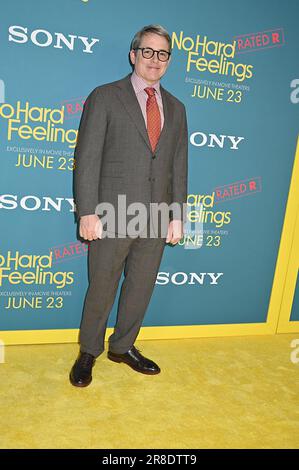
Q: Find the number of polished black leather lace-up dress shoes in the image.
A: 2